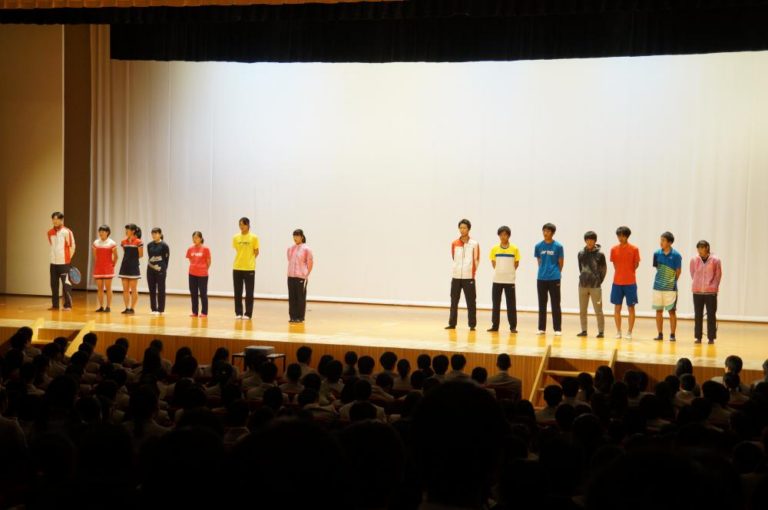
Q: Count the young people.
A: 14